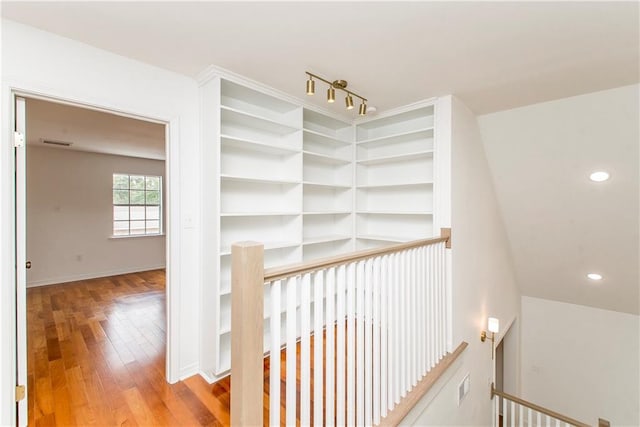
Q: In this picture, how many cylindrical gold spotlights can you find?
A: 4